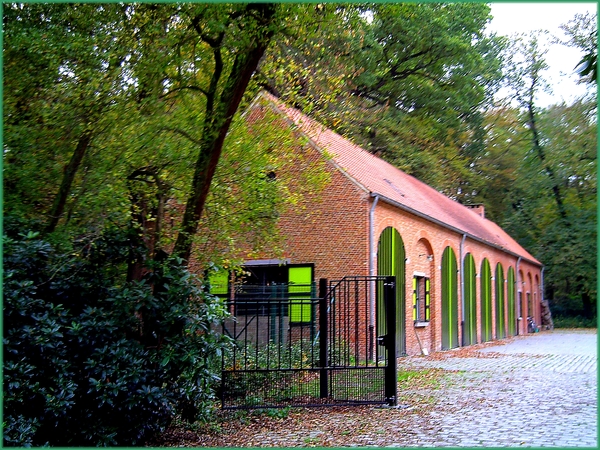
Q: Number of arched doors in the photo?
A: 6